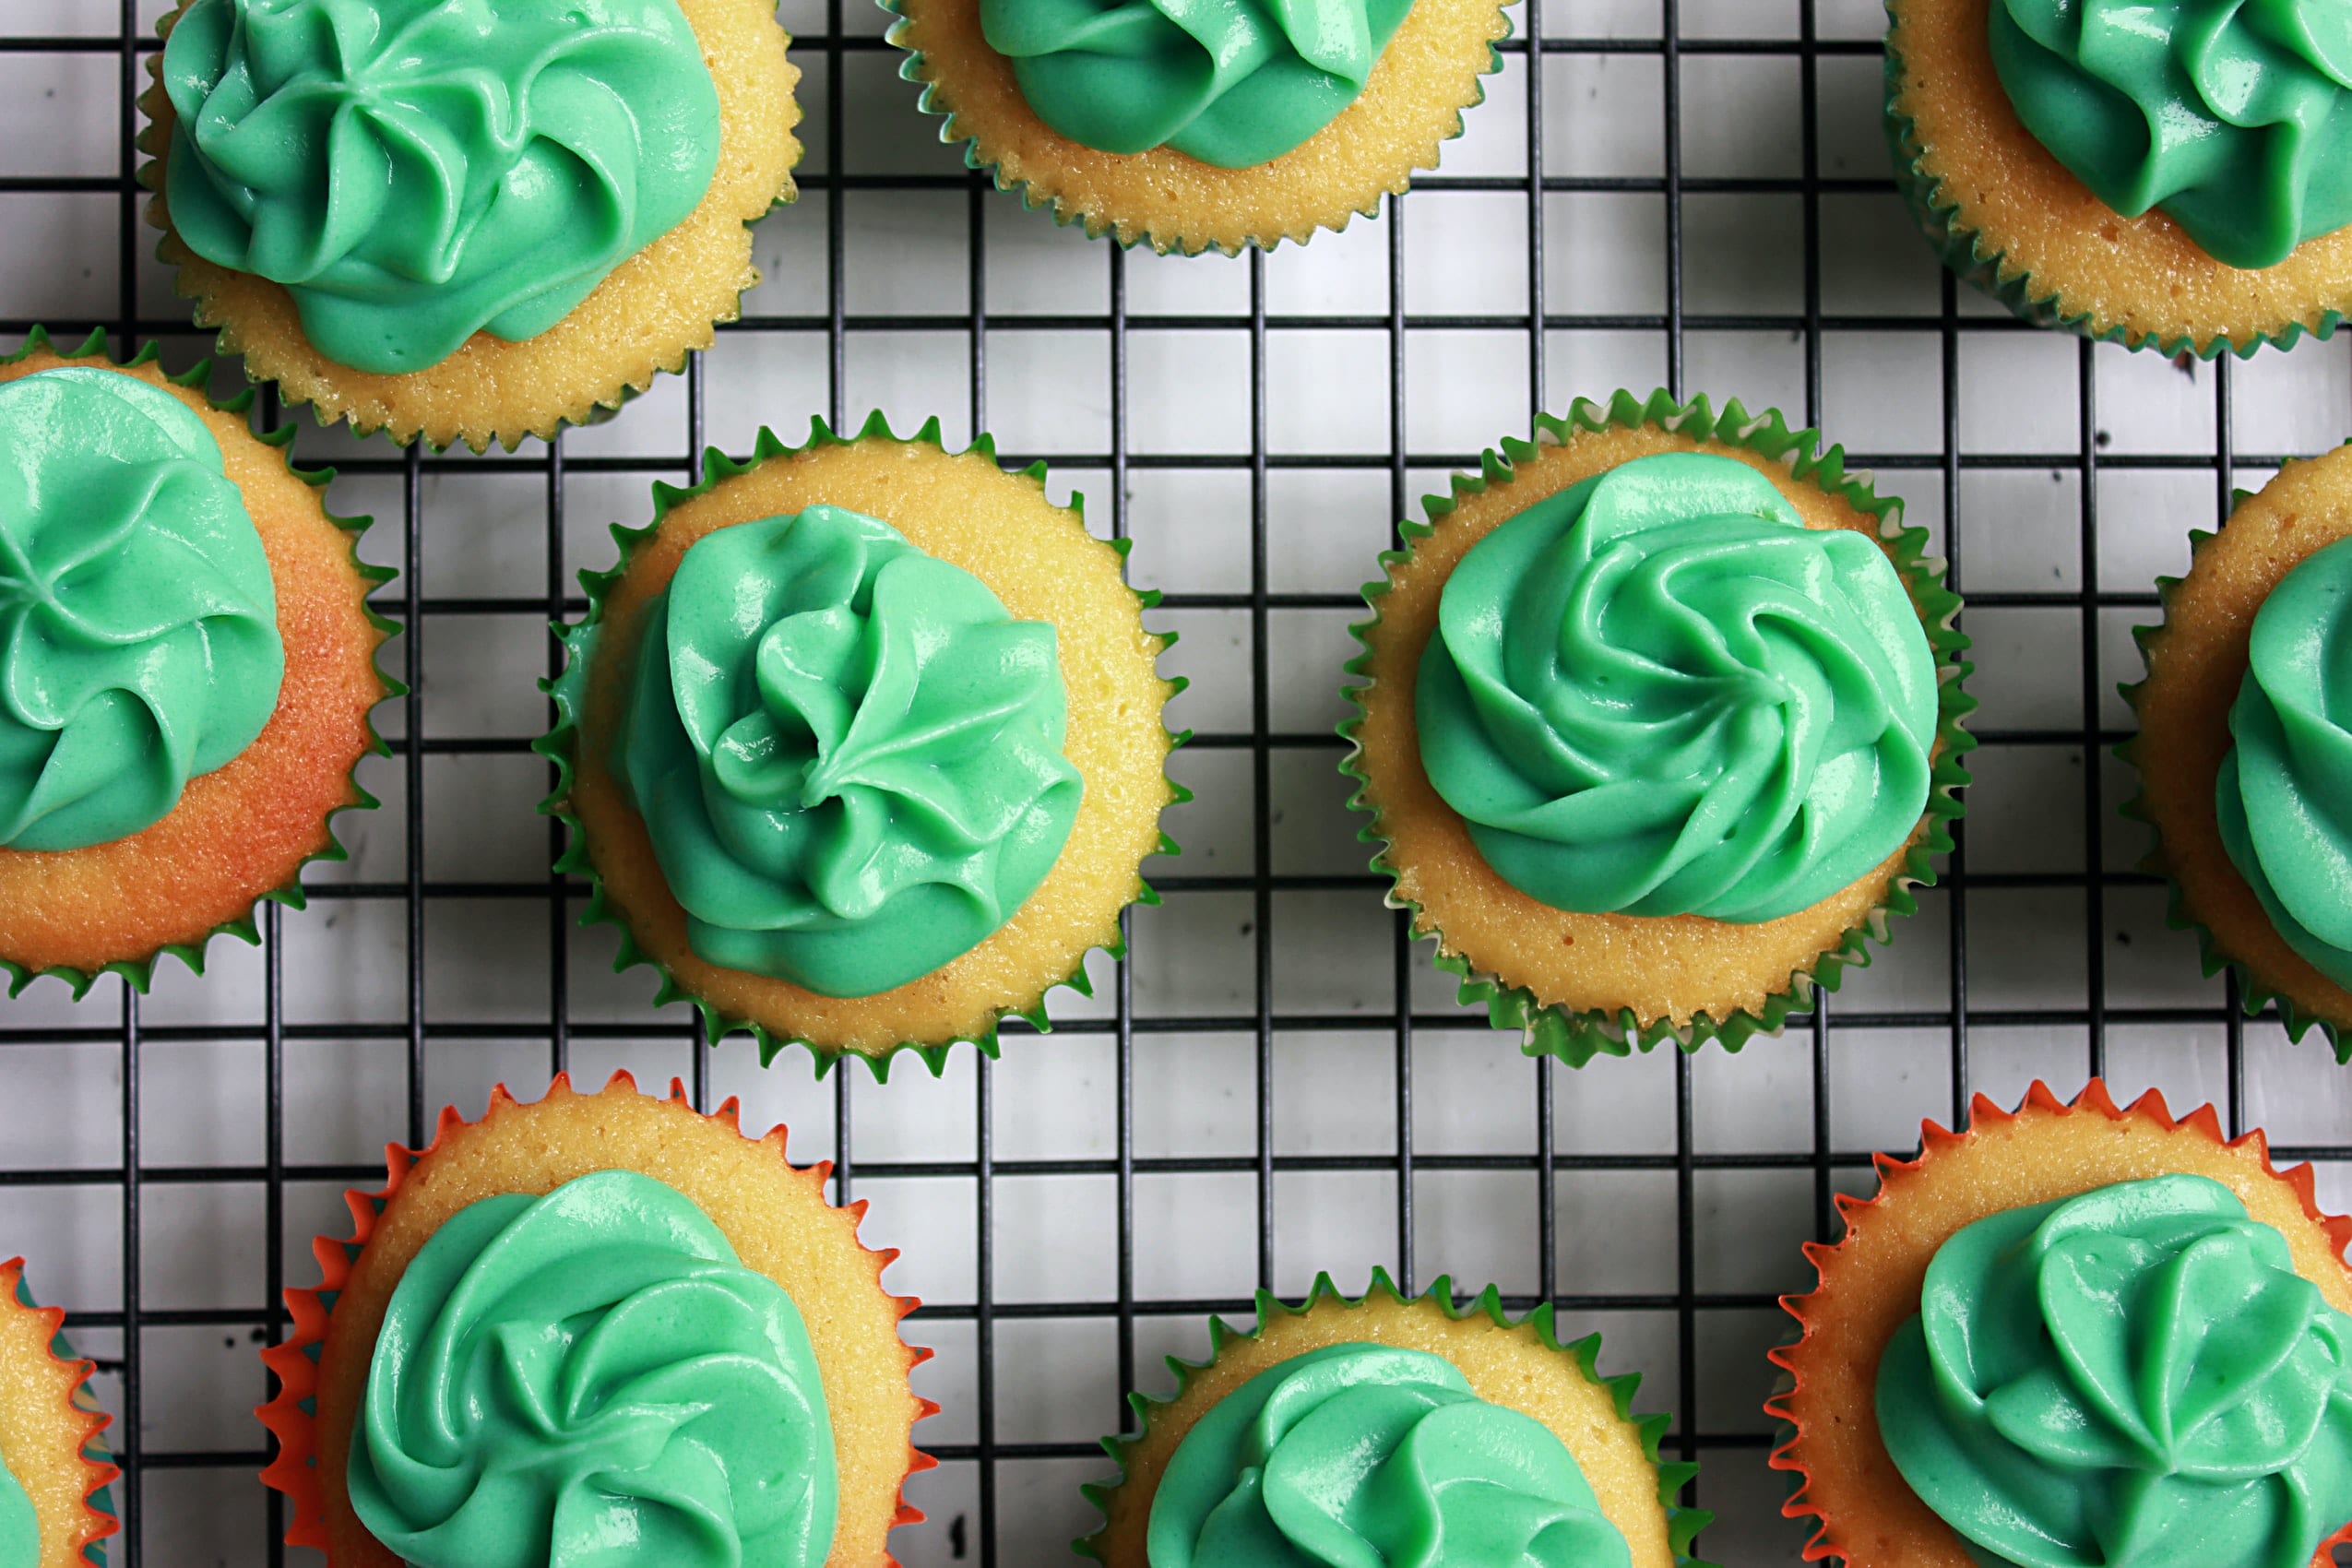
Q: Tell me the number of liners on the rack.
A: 11